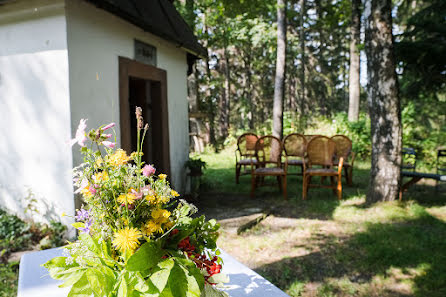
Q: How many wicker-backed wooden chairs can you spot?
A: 5